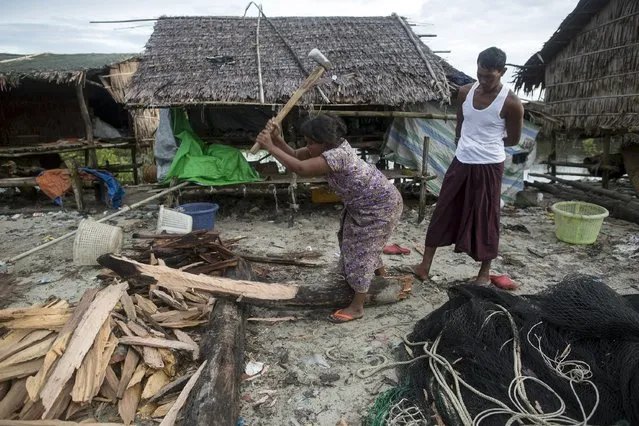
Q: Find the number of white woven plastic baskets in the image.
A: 2